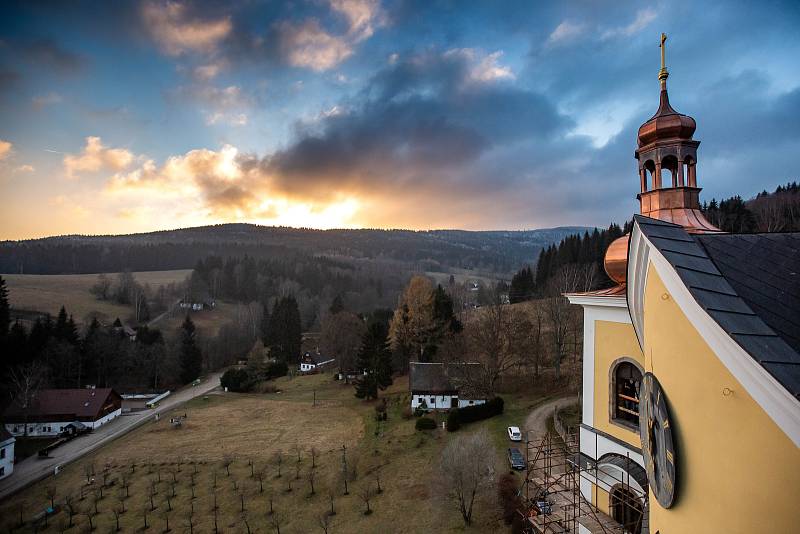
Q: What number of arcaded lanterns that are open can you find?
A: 1